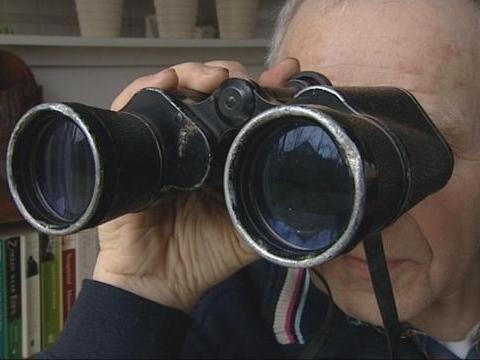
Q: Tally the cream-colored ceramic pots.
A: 3